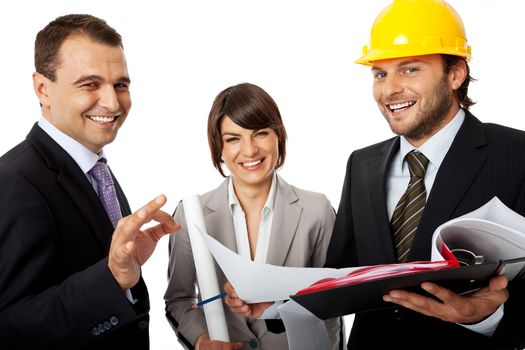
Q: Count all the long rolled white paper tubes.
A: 1